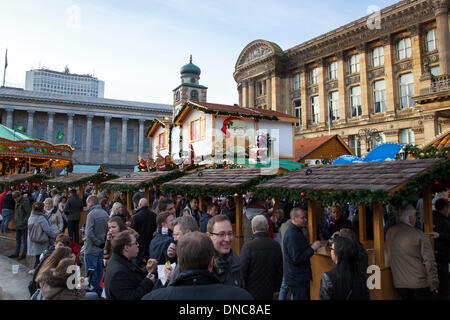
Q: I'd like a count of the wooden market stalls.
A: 5